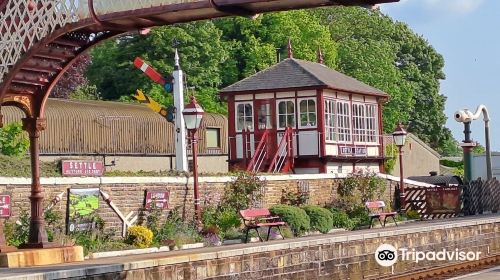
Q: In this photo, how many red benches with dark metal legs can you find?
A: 2